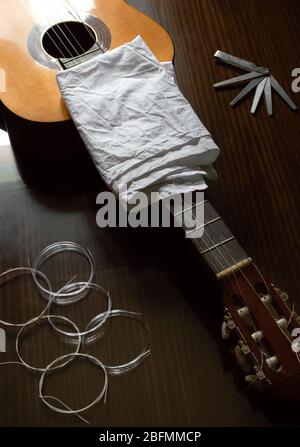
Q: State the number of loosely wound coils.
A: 6